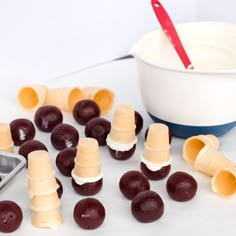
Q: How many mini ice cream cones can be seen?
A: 13